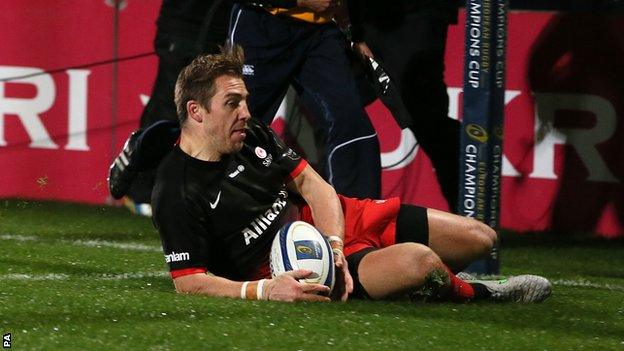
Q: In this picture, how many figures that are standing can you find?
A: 3